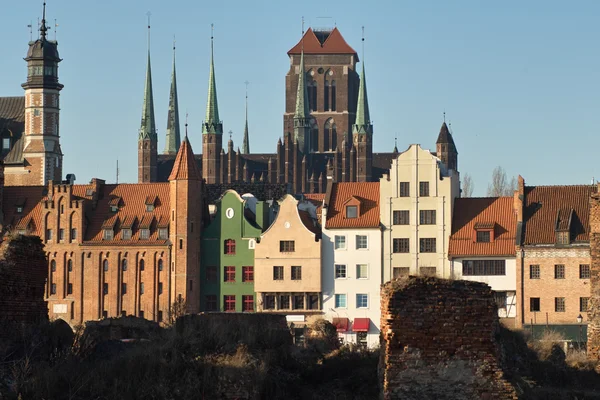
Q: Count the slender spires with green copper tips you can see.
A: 6